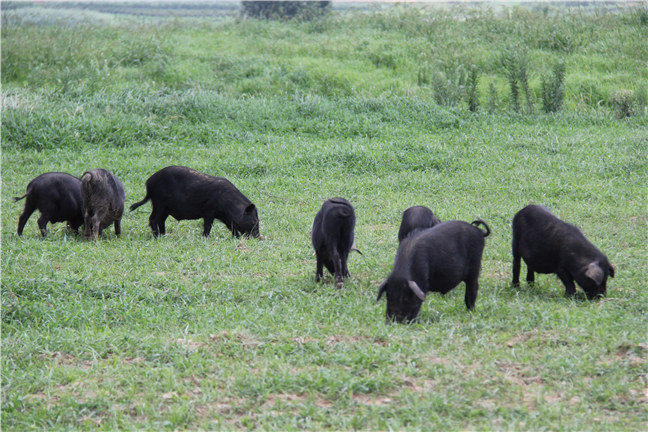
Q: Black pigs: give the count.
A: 7